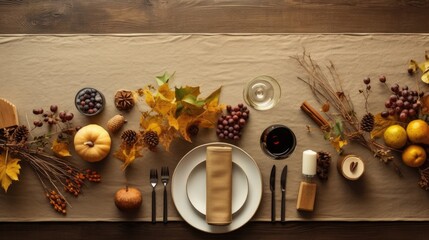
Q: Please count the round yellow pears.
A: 3